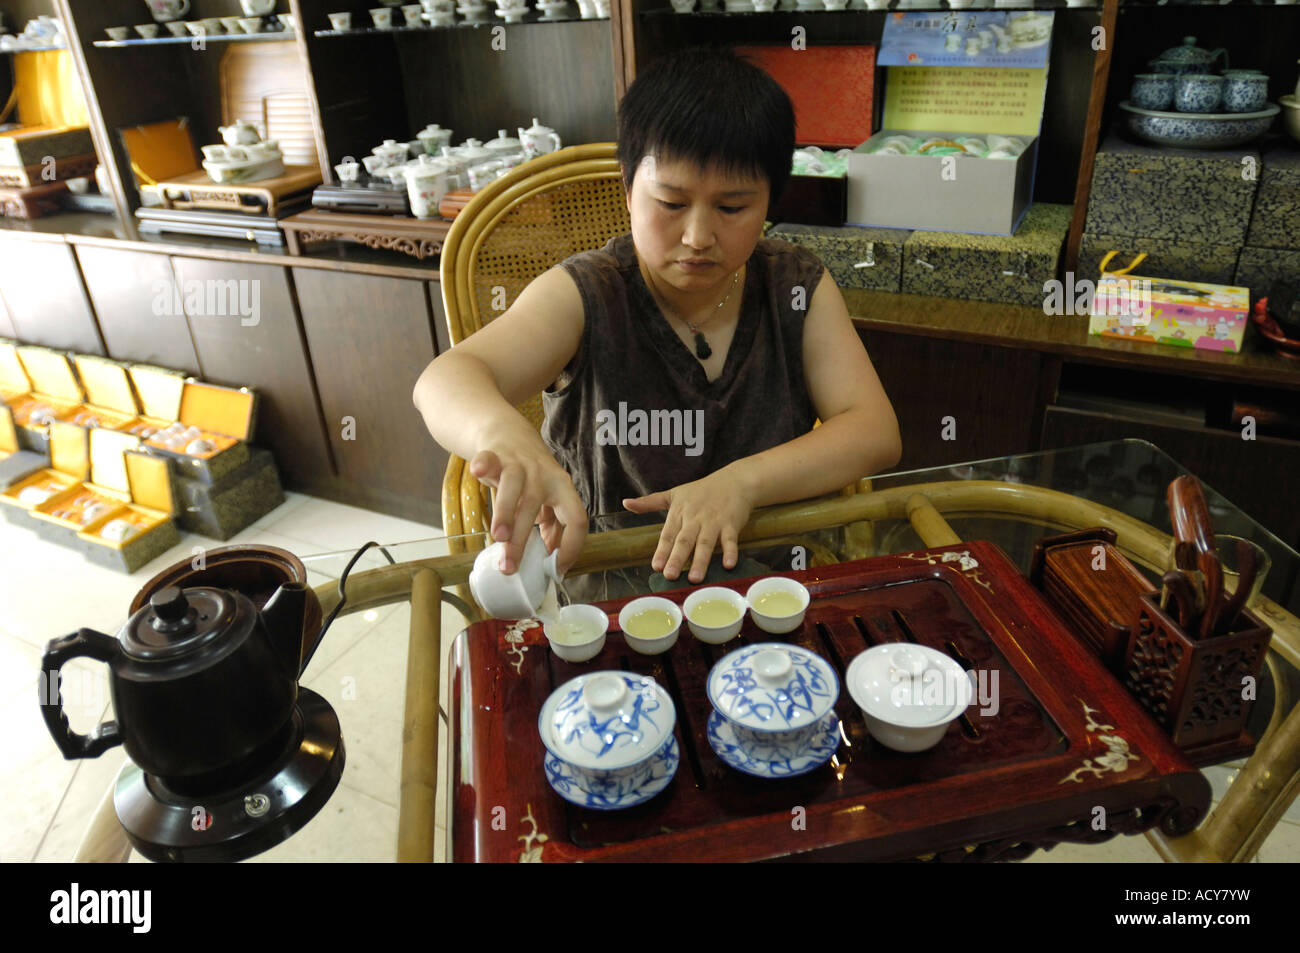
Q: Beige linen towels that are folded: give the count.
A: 0